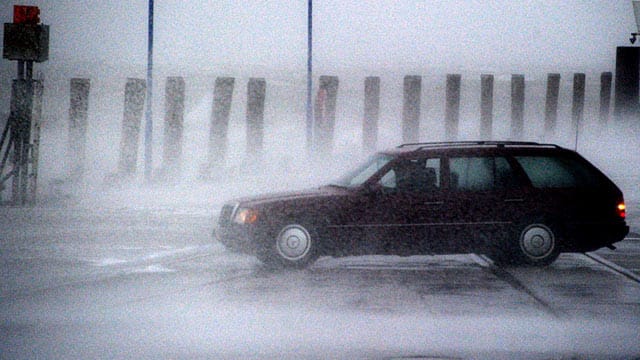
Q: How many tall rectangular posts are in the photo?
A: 14